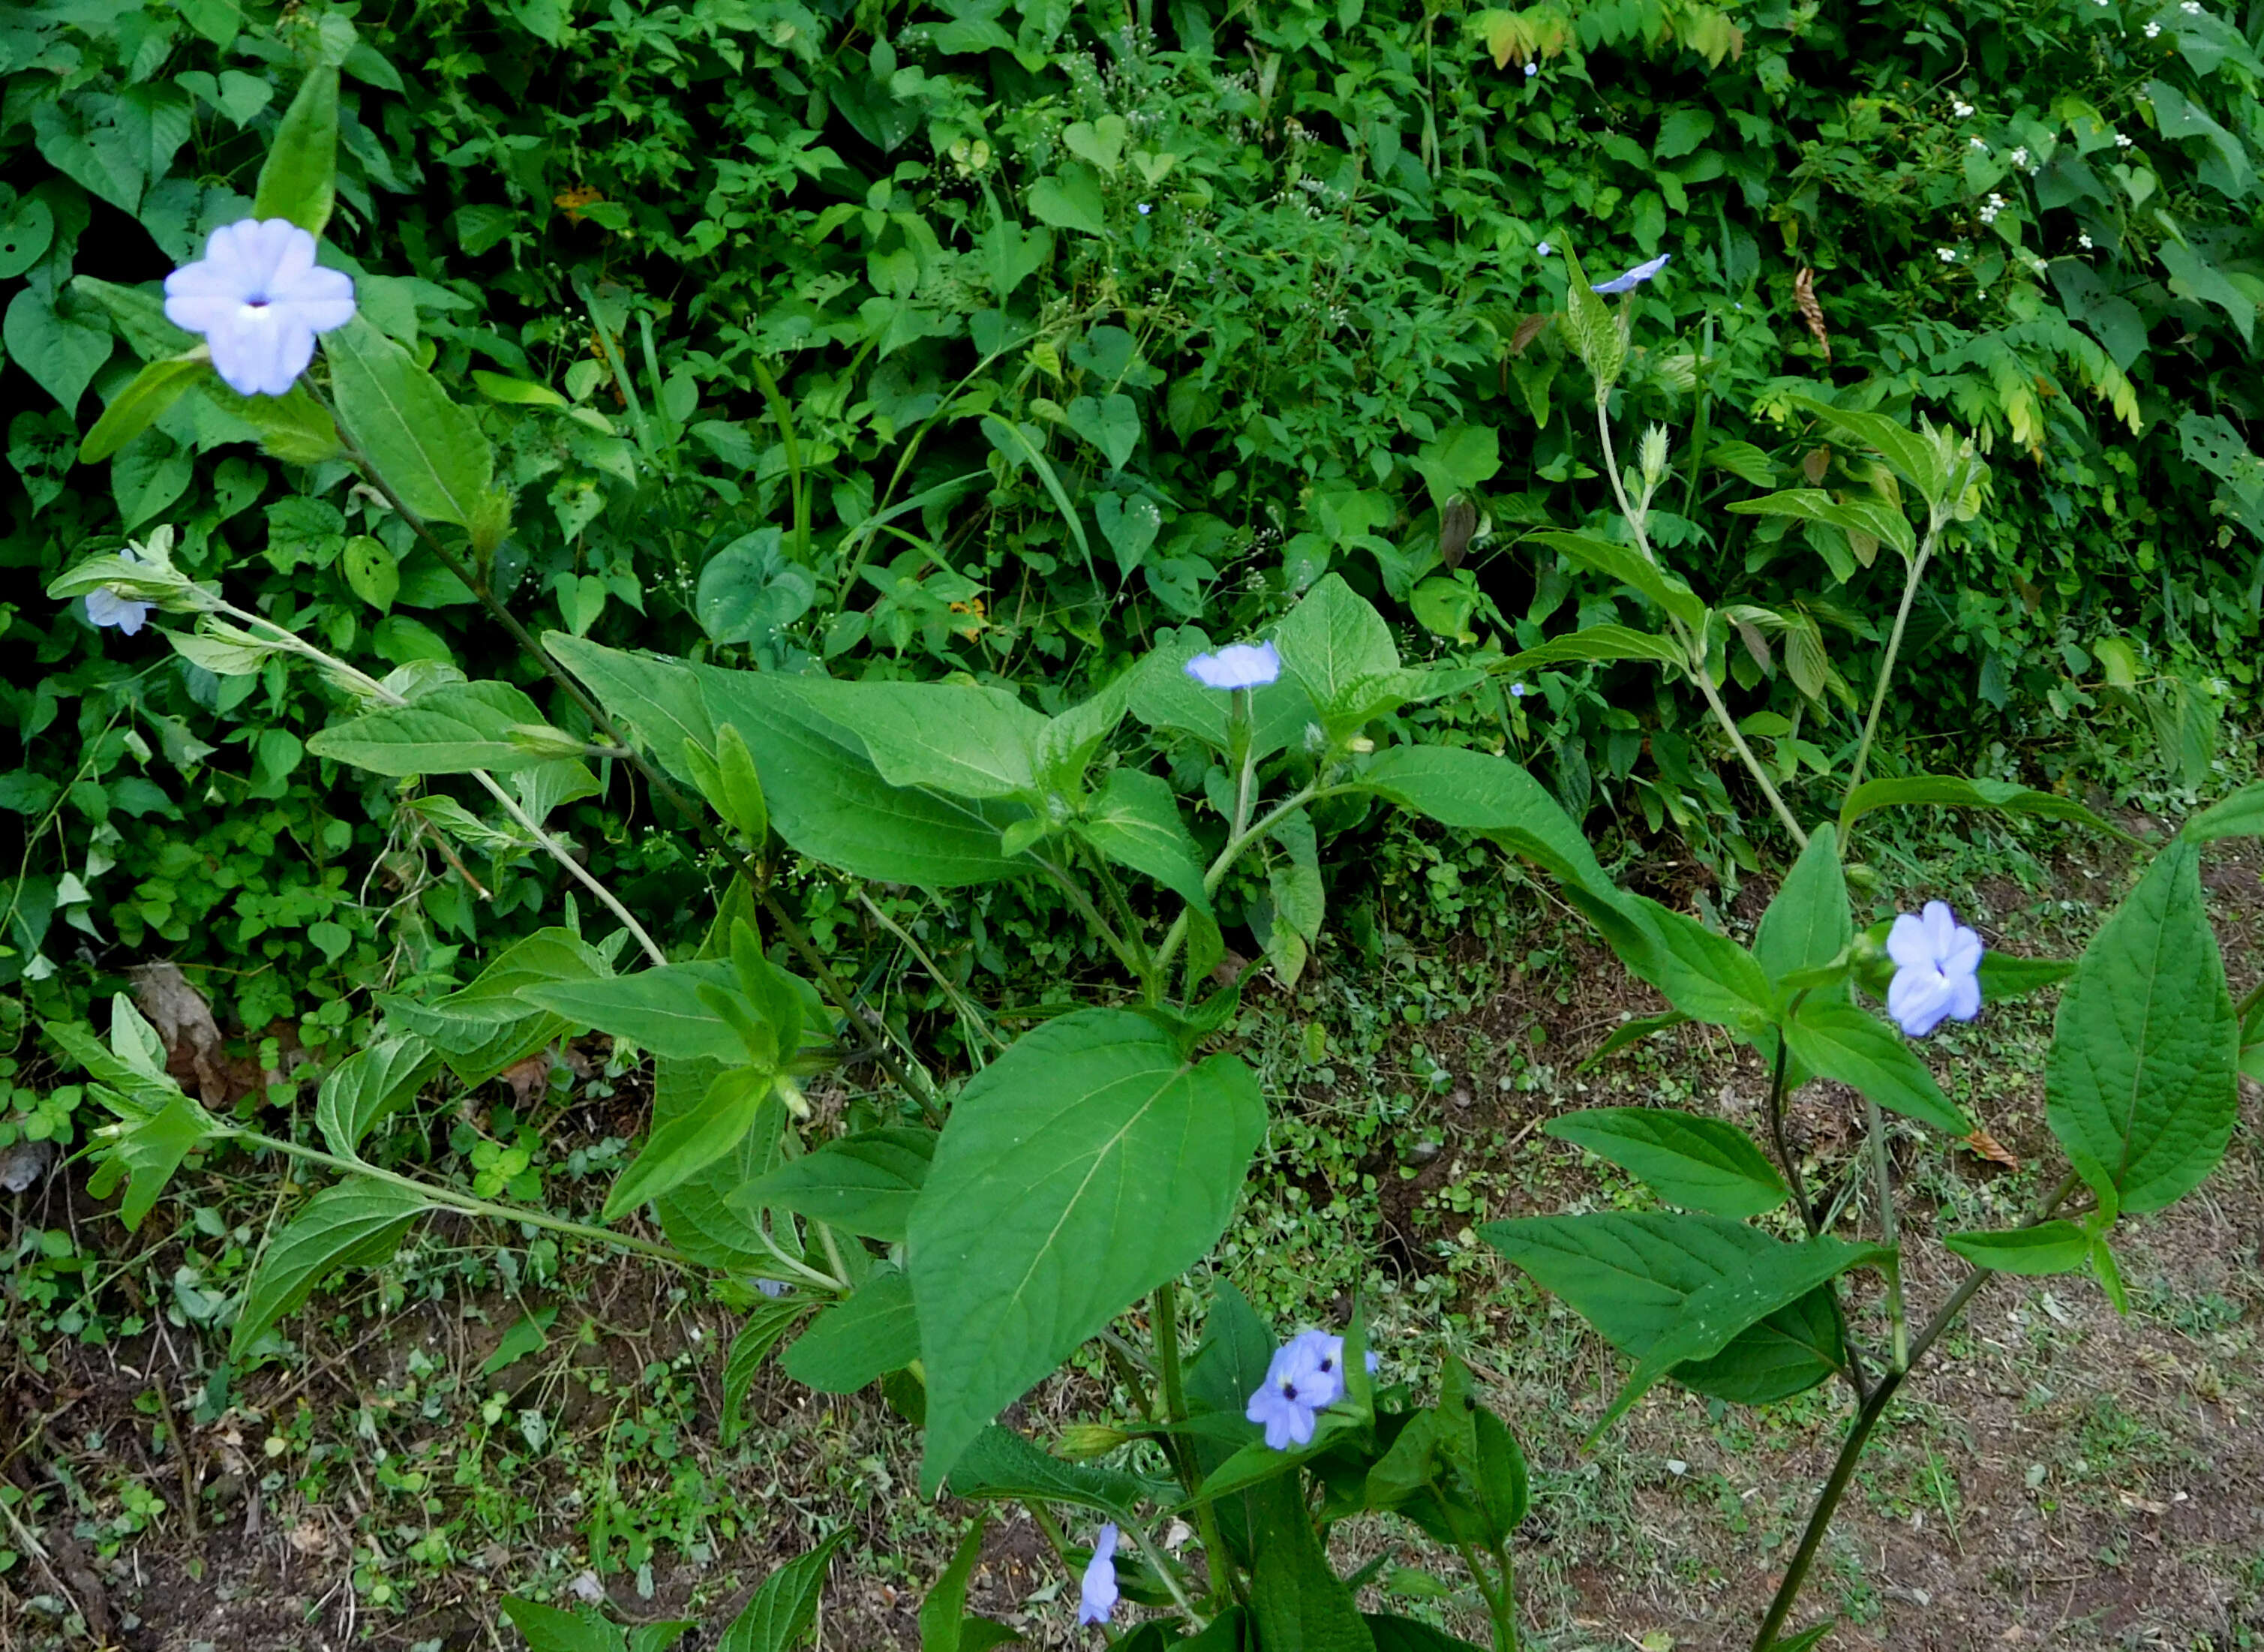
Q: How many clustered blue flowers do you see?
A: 2